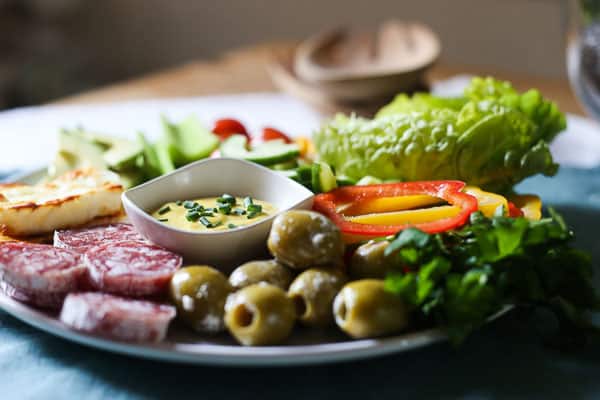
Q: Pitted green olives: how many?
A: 7